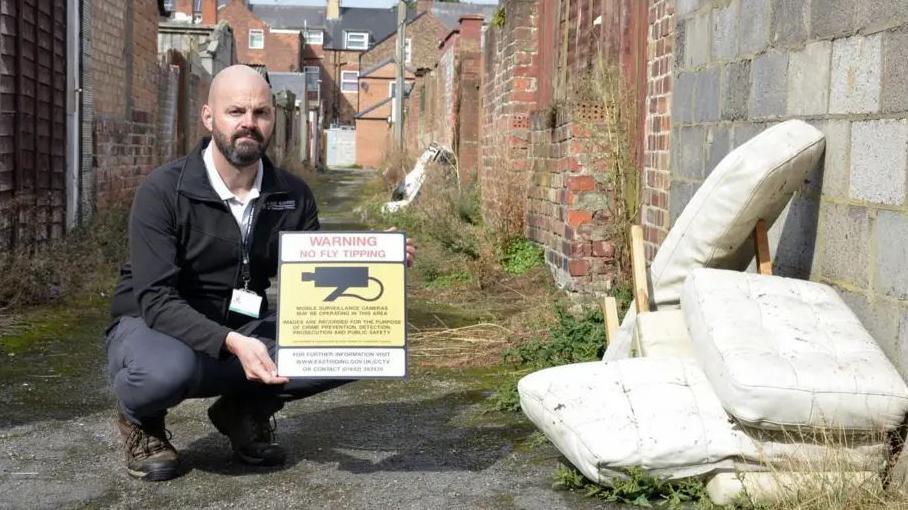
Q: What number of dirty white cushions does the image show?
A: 3